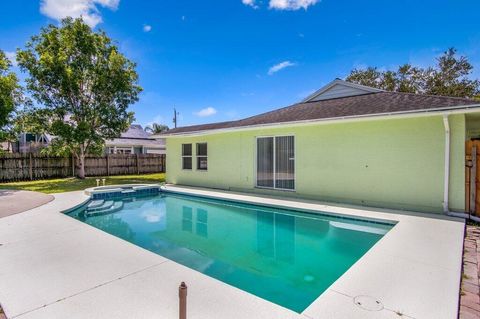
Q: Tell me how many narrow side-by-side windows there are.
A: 2